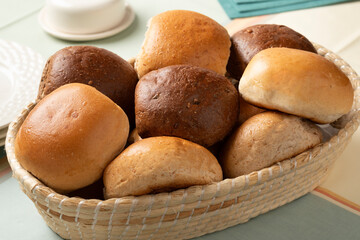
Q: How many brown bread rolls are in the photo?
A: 3